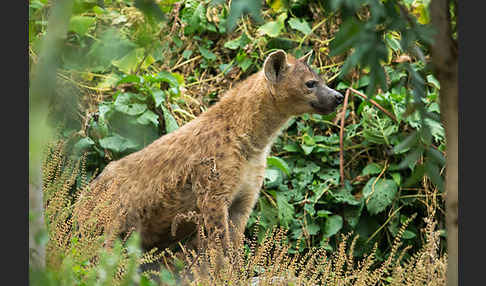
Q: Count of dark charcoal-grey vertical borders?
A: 2